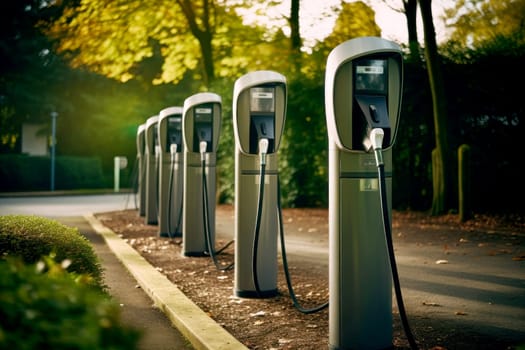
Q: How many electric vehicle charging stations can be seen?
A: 6